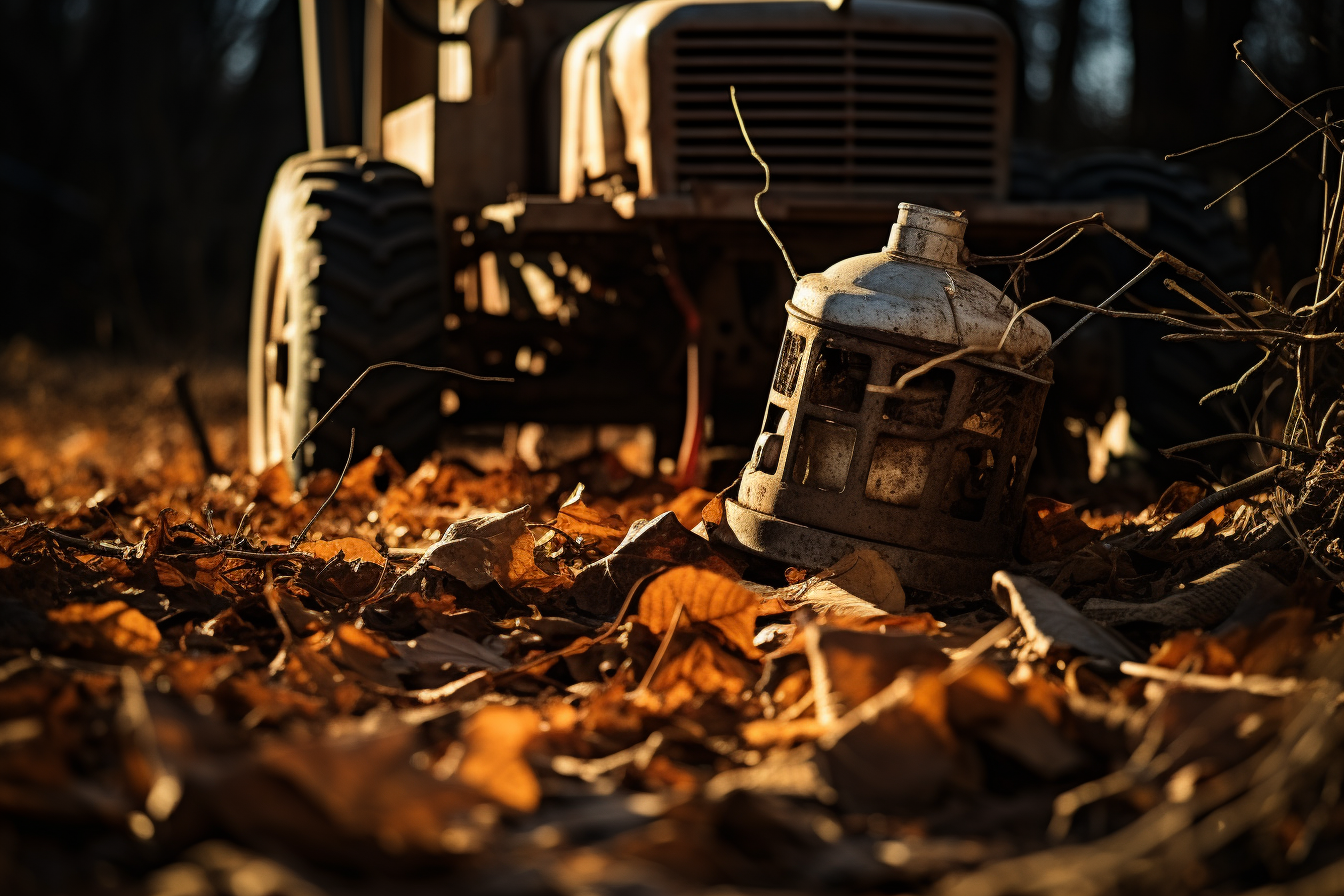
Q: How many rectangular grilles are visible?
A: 1